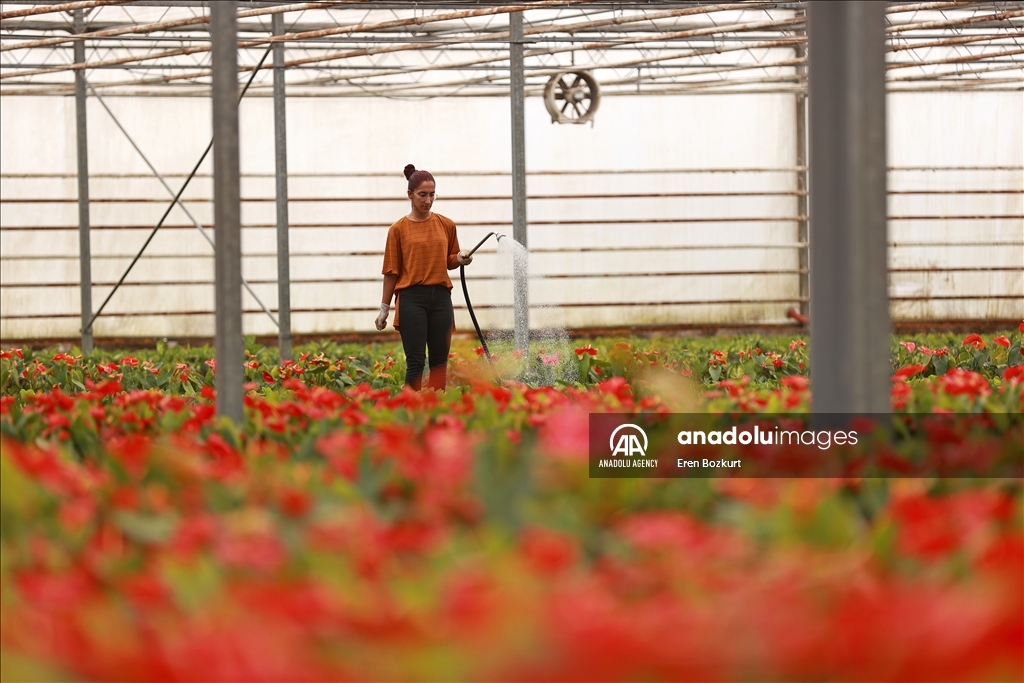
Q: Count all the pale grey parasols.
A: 0